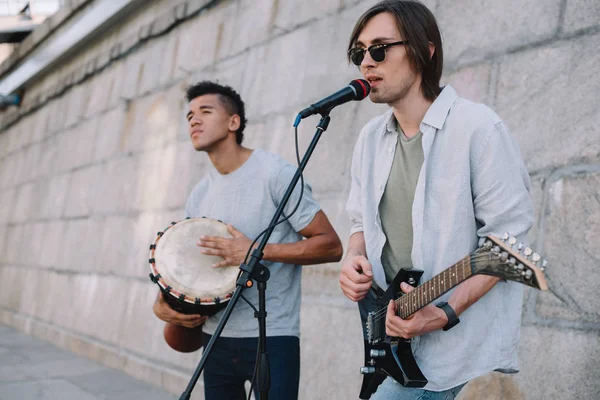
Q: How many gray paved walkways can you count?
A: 1